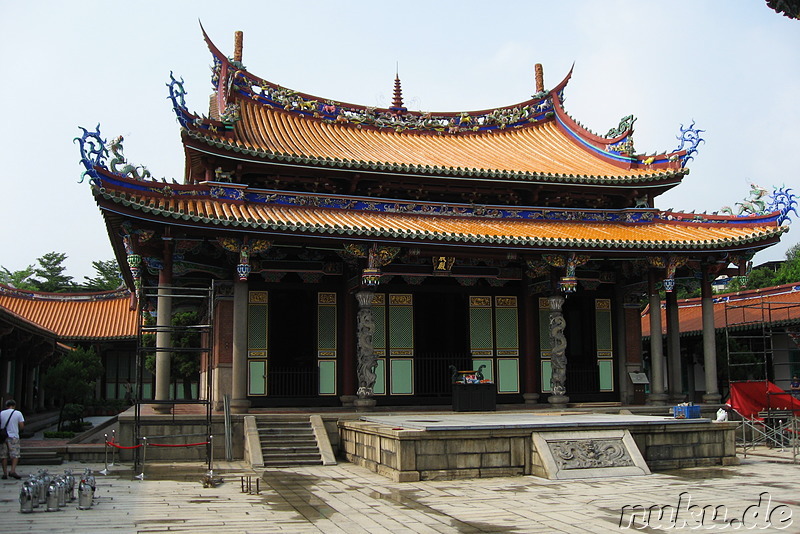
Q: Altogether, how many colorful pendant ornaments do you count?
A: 6